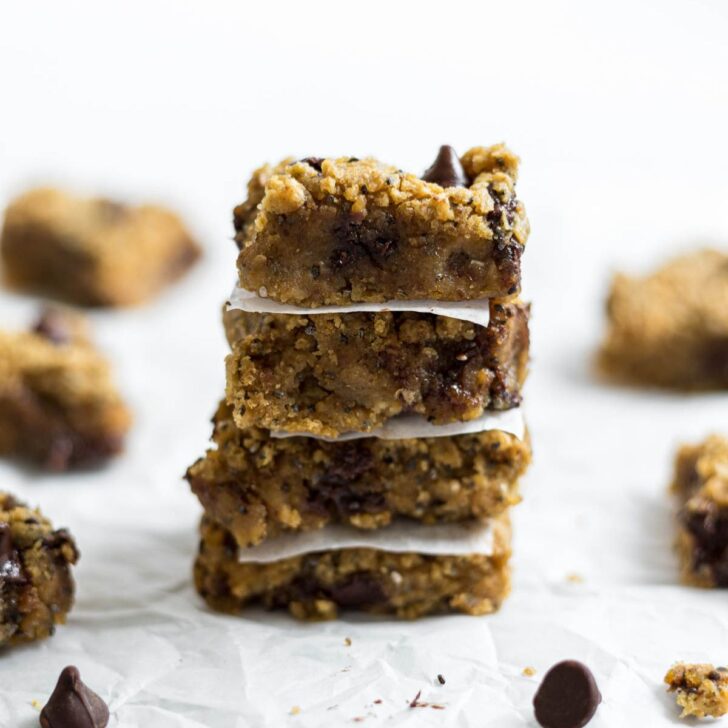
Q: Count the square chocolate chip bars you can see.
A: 9